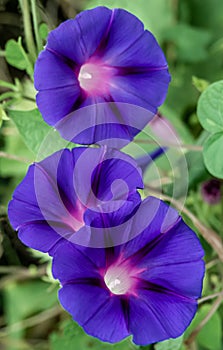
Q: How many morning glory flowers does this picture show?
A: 3